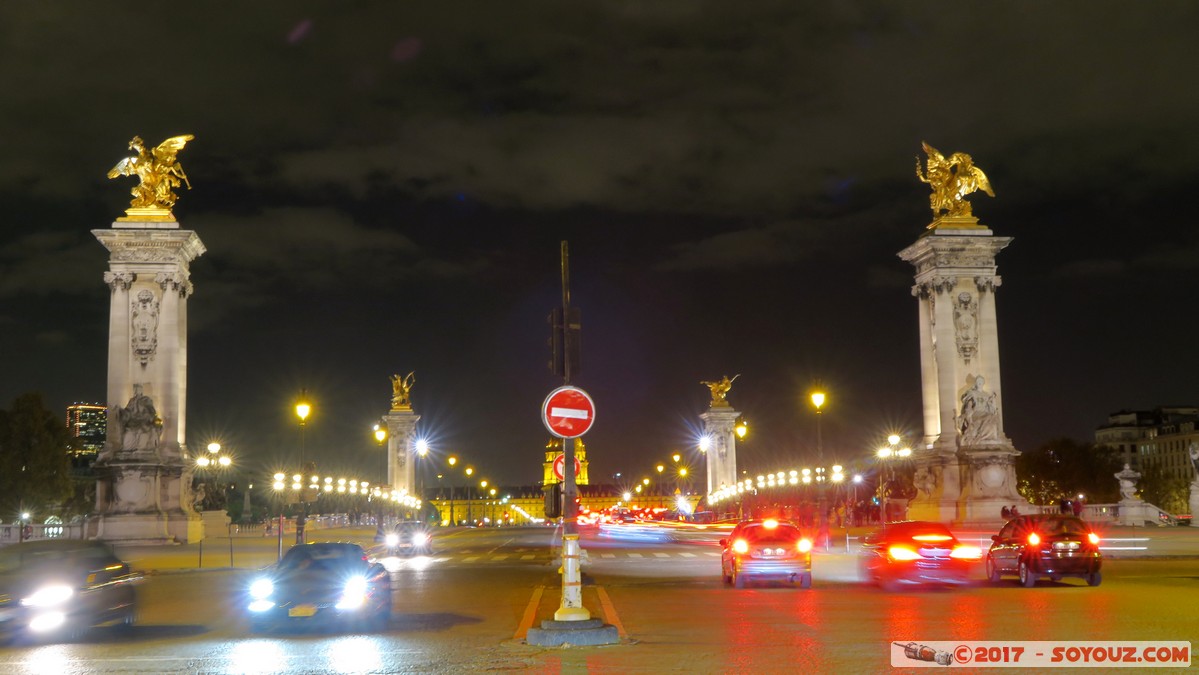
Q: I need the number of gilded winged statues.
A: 4